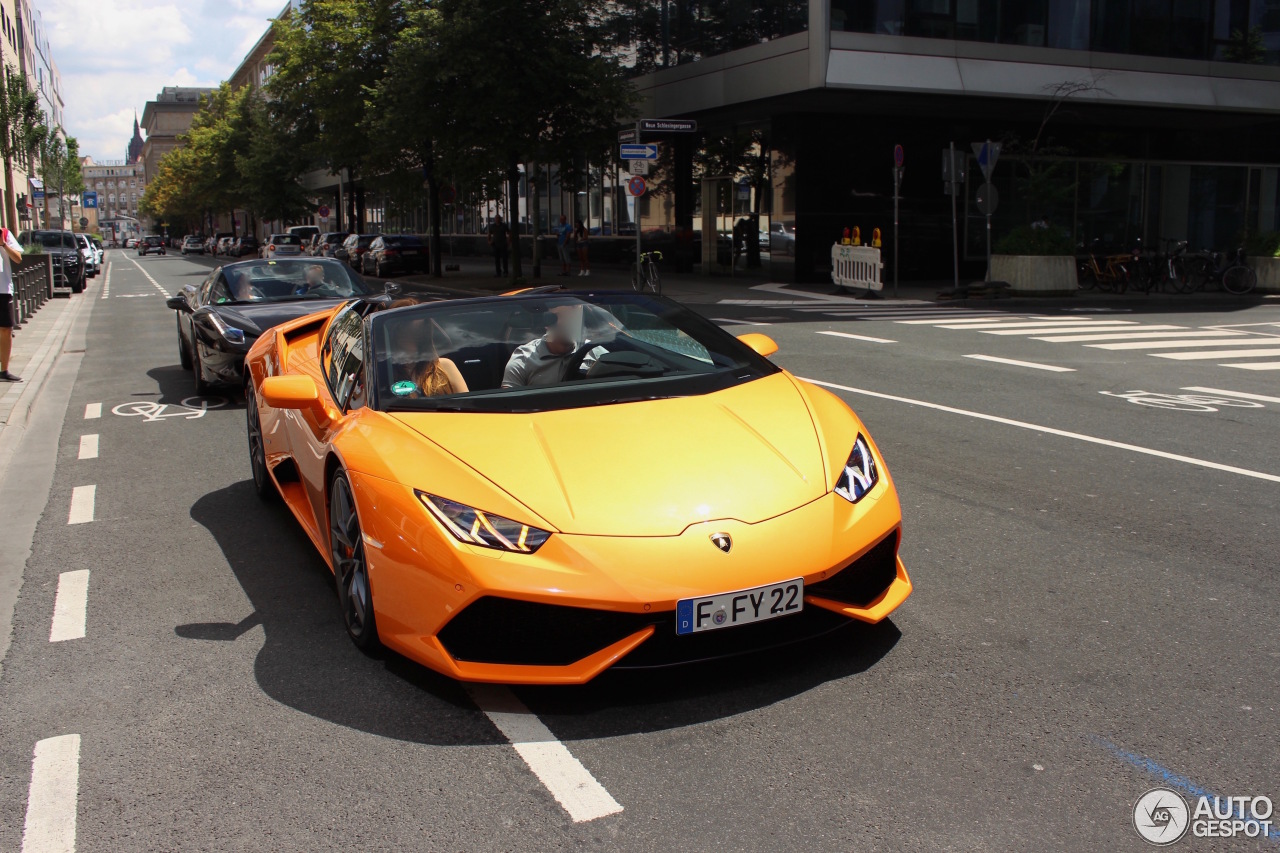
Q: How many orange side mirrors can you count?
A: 2